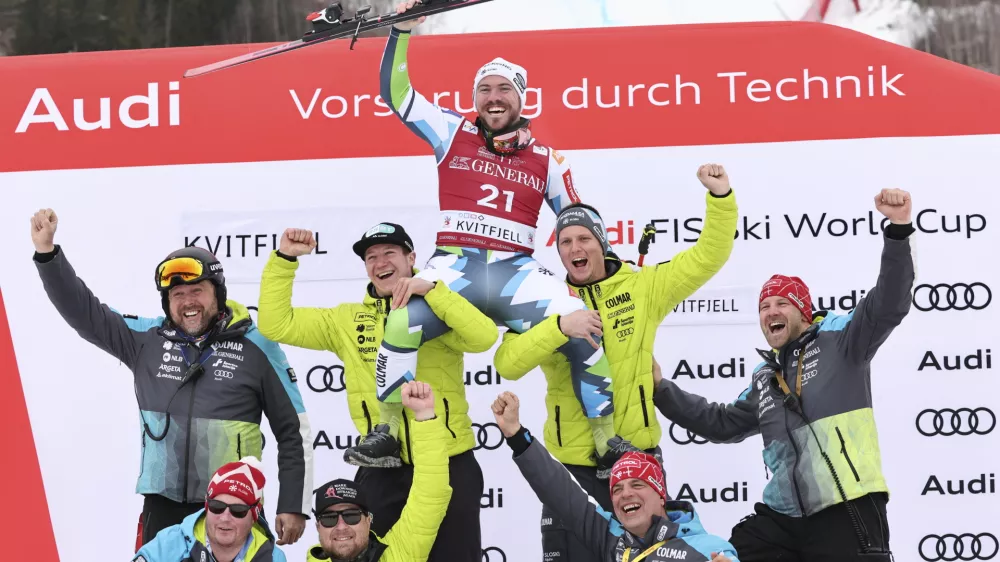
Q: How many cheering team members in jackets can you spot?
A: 7